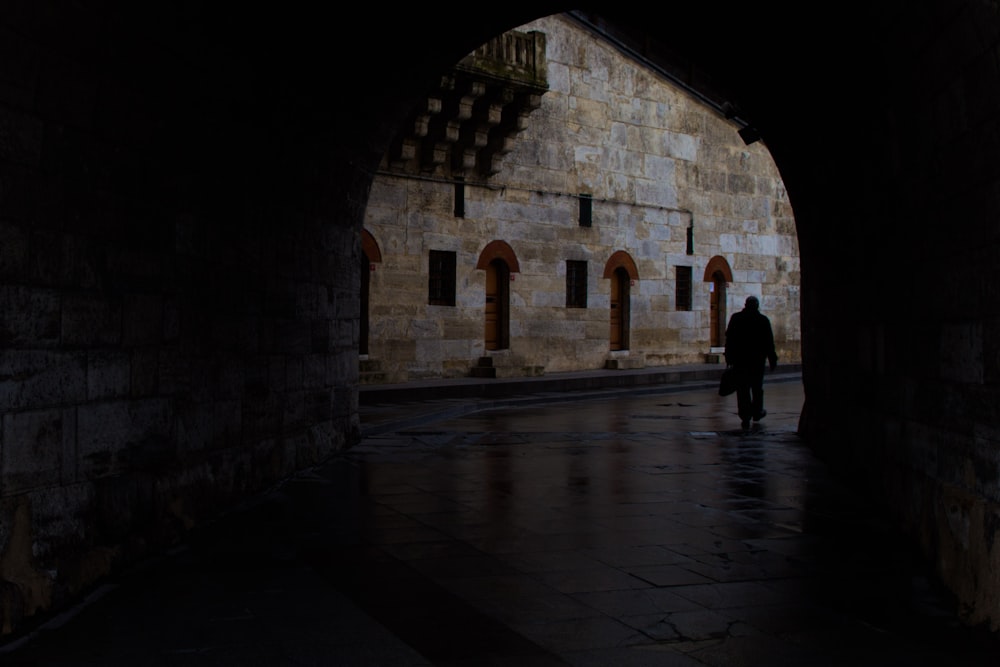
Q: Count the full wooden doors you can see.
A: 3